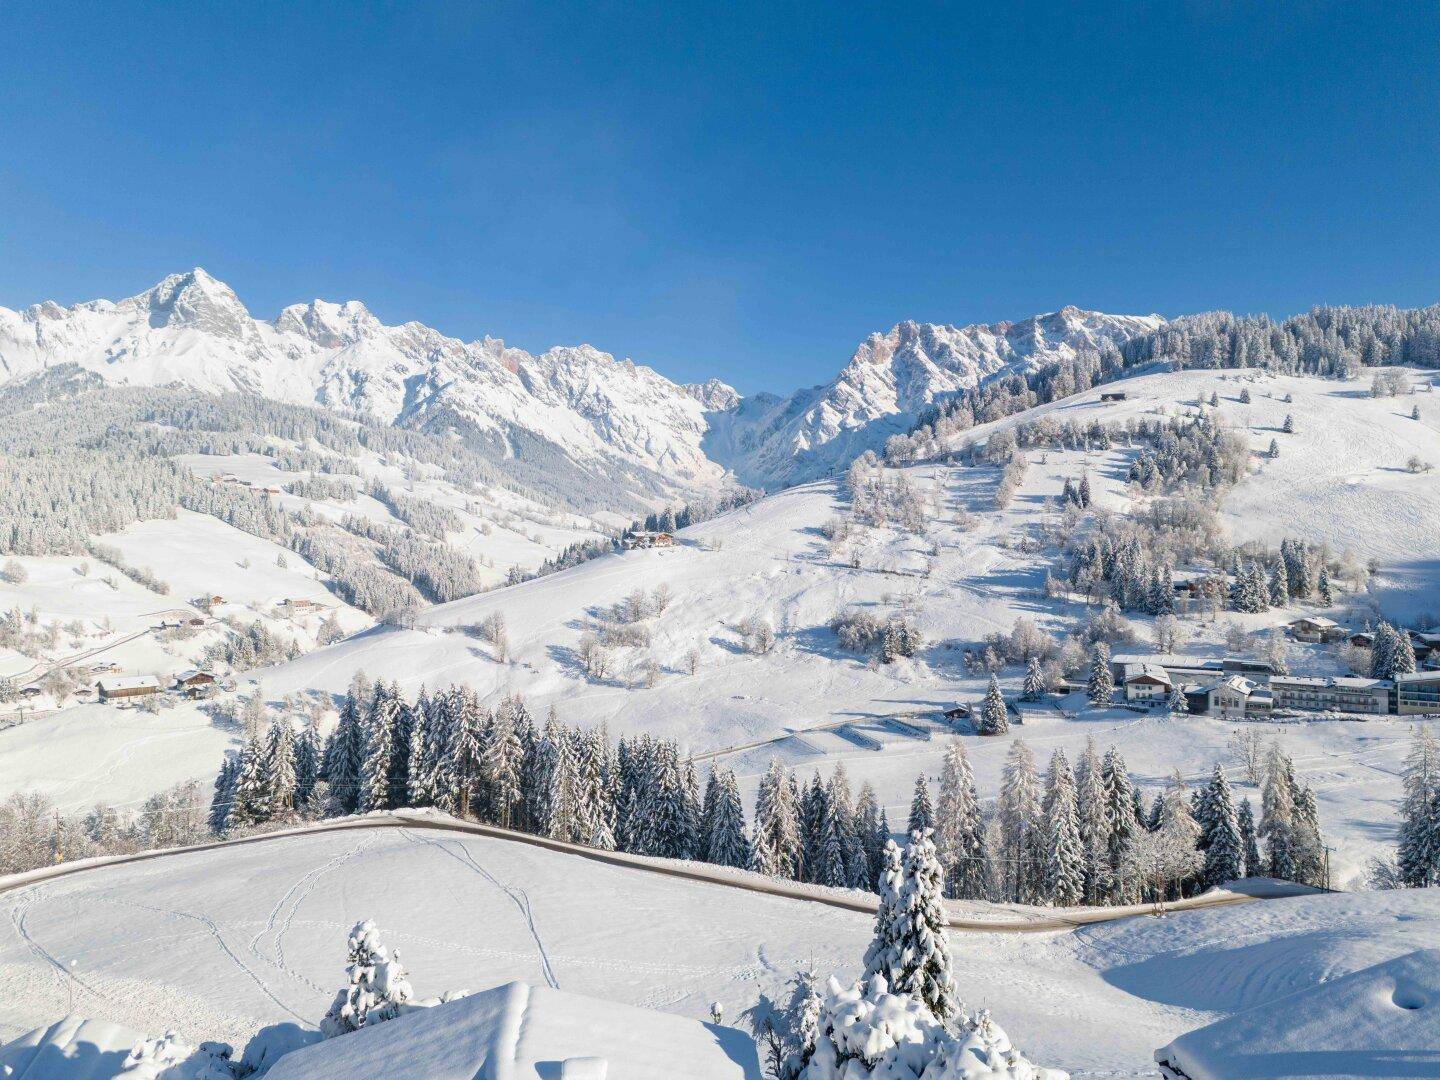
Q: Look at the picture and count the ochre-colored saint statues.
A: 0